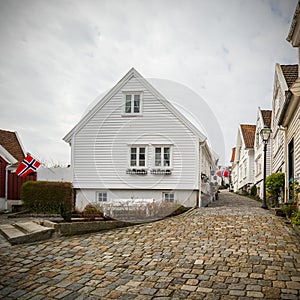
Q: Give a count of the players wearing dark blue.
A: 0